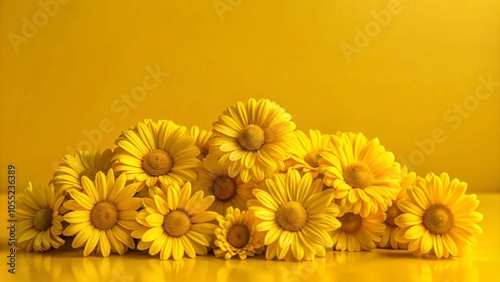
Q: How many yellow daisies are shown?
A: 15